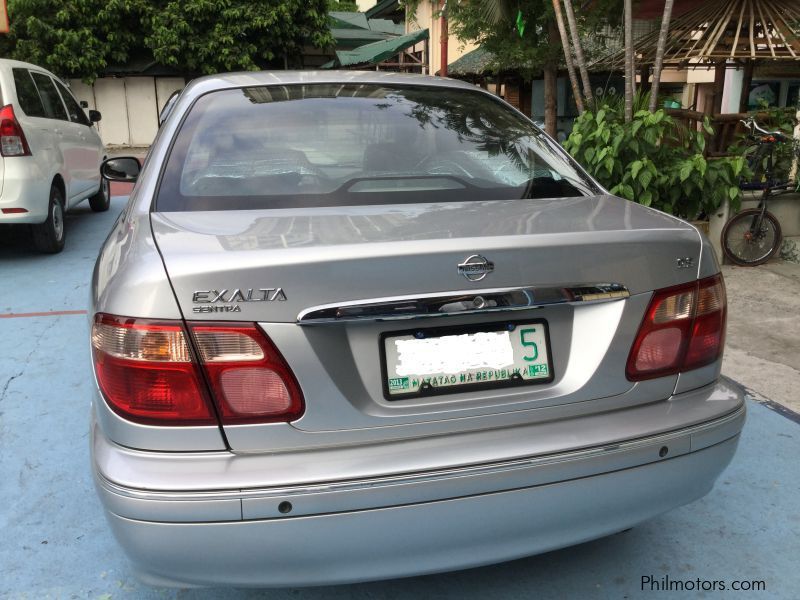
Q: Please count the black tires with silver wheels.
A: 2